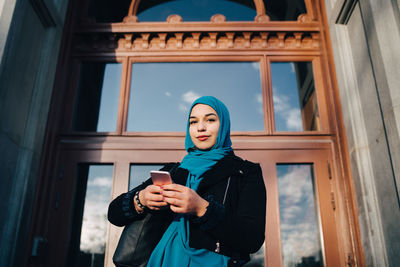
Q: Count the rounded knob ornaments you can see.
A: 5